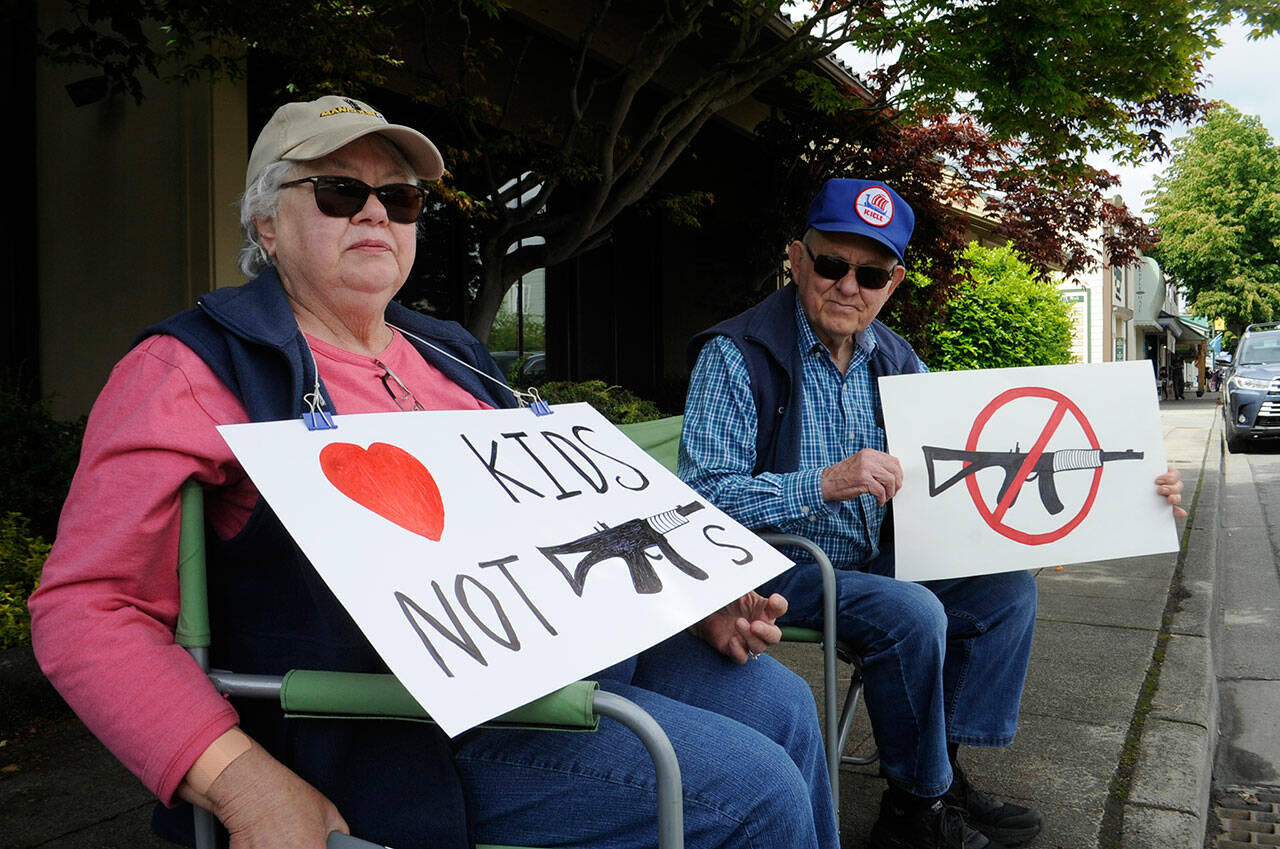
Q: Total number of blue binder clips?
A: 2